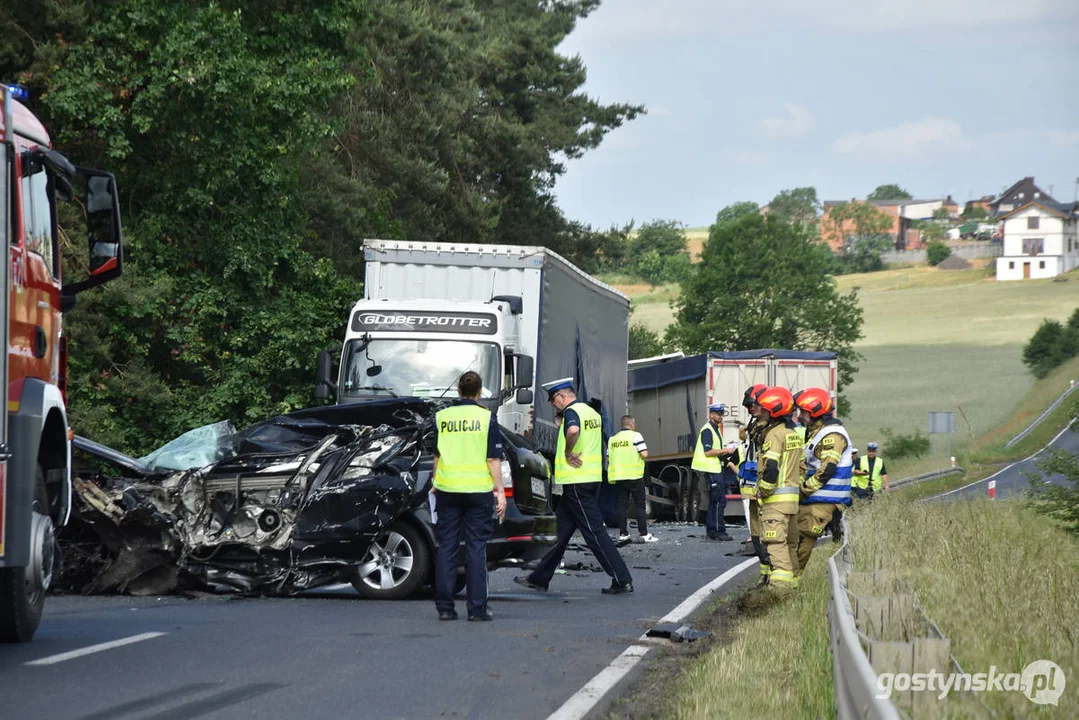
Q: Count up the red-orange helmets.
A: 3